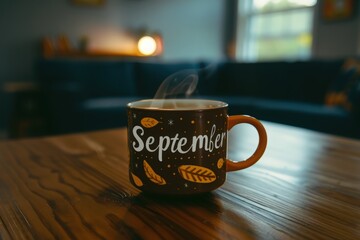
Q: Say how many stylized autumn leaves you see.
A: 5